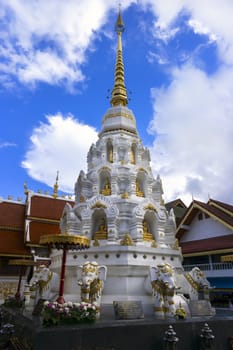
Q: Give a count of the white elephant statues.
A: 4